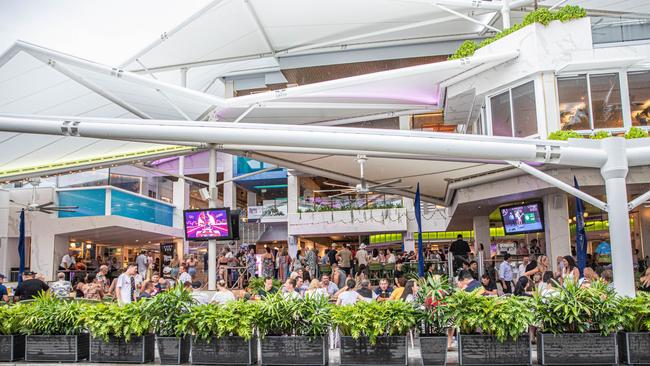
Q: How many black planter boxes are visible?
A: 11